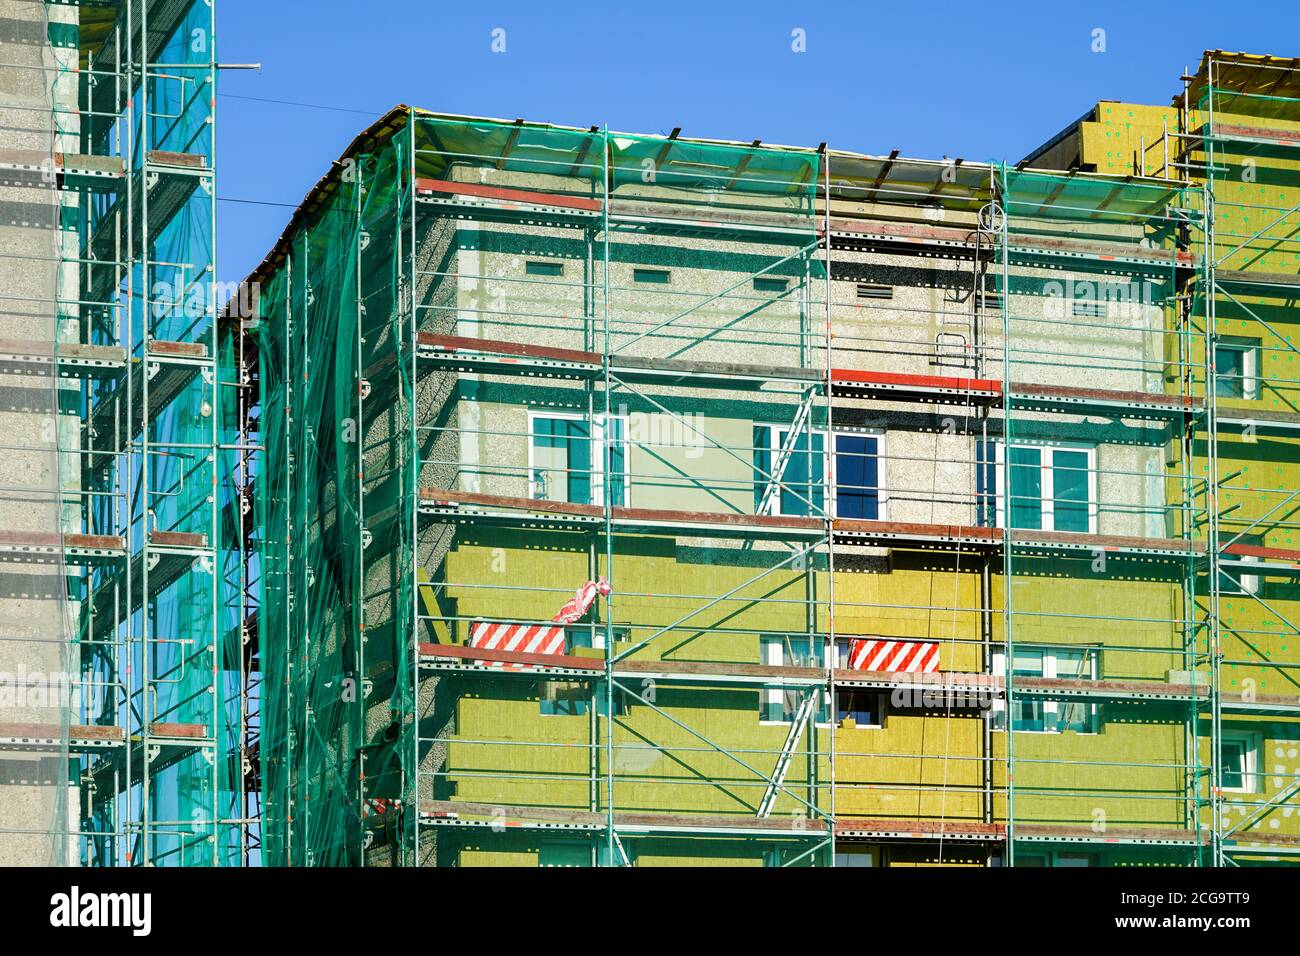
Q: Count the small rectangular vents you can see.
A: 6